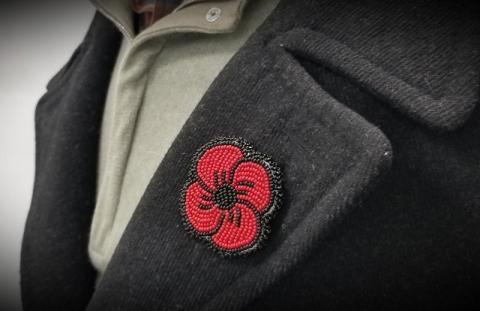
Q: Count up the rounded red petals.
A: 4